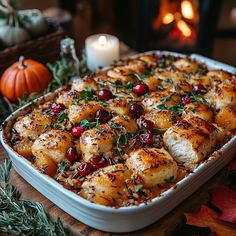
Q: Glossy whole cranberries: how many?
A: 13